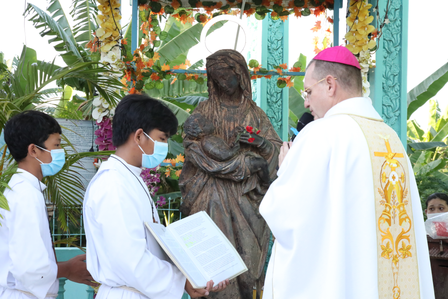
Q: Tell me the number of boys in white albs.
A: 2